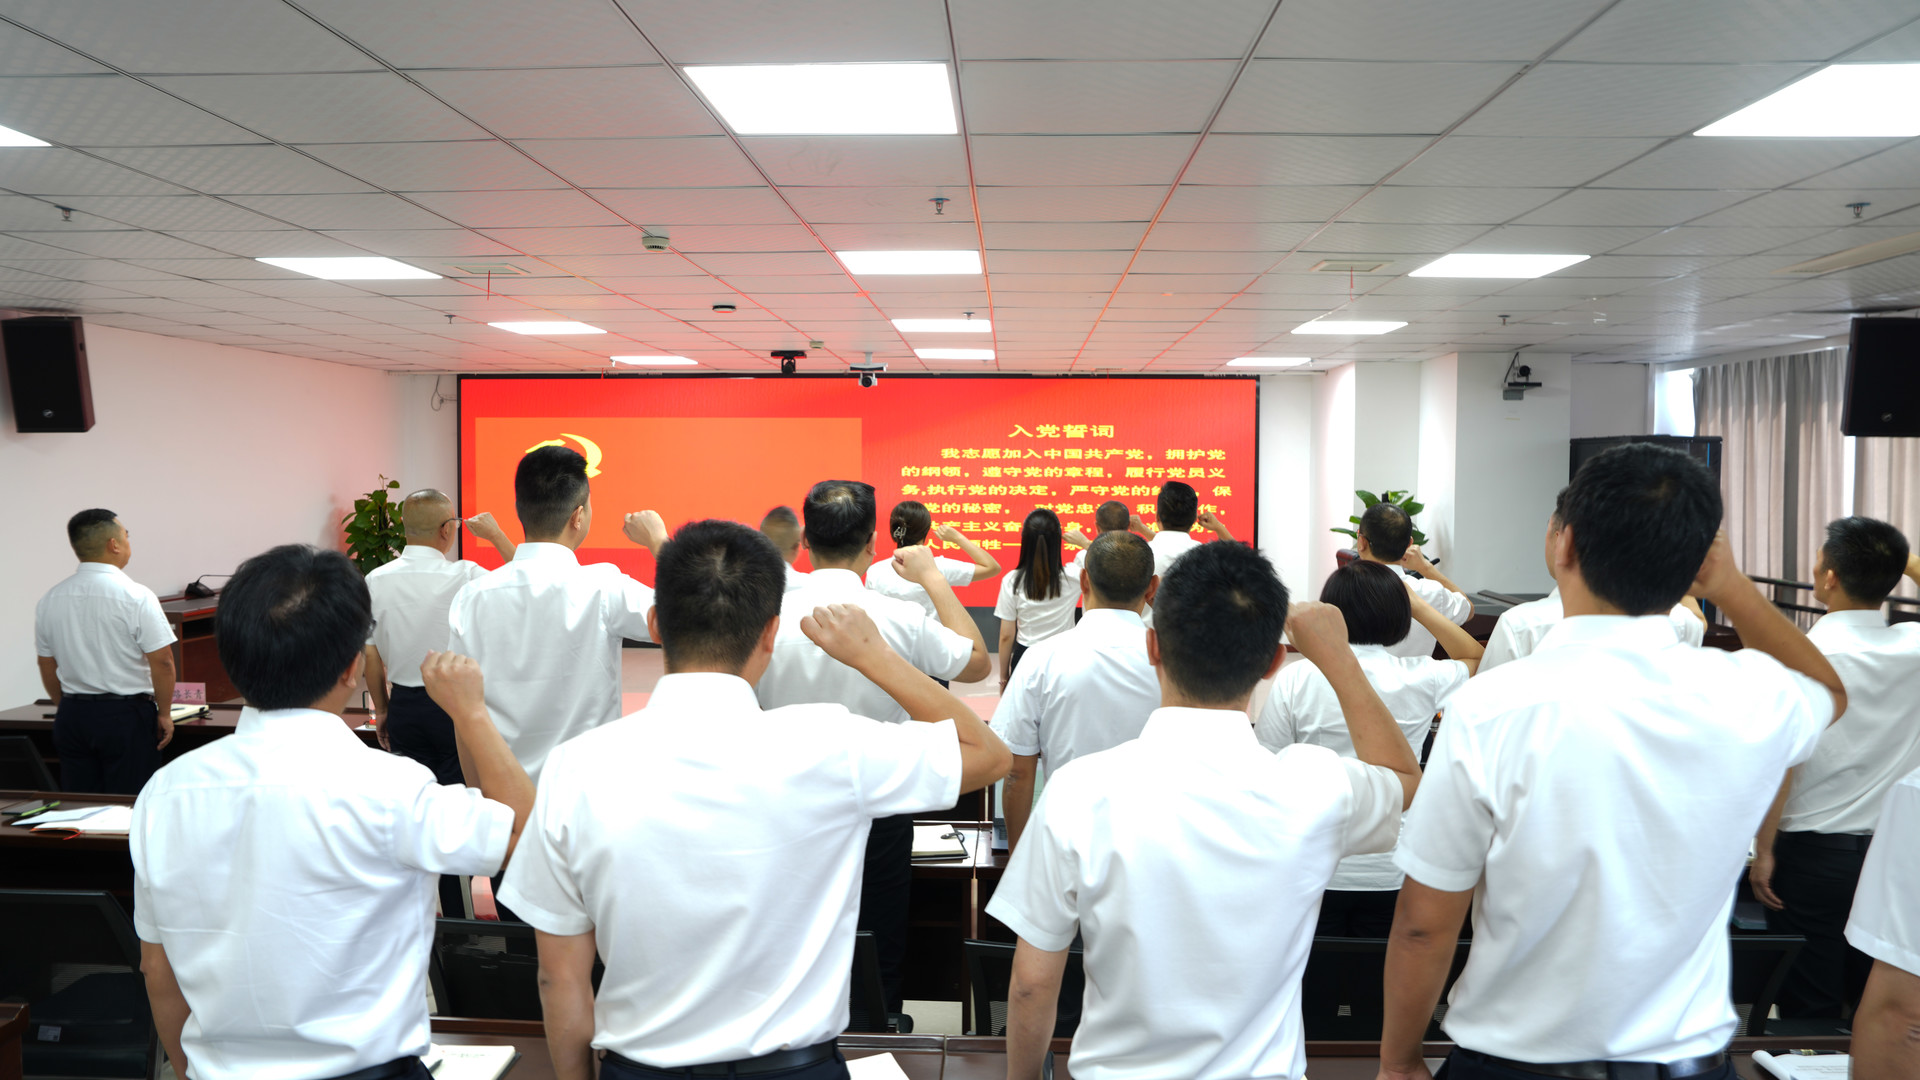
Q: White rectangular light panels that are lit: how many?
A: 12